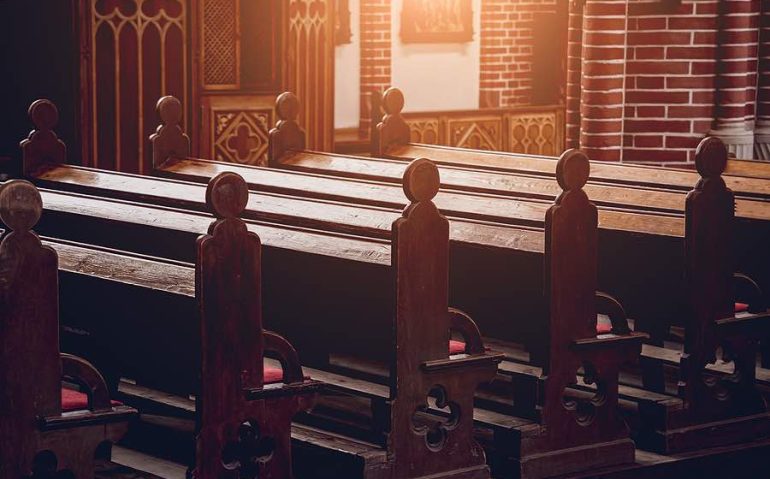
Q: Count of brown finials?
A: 9